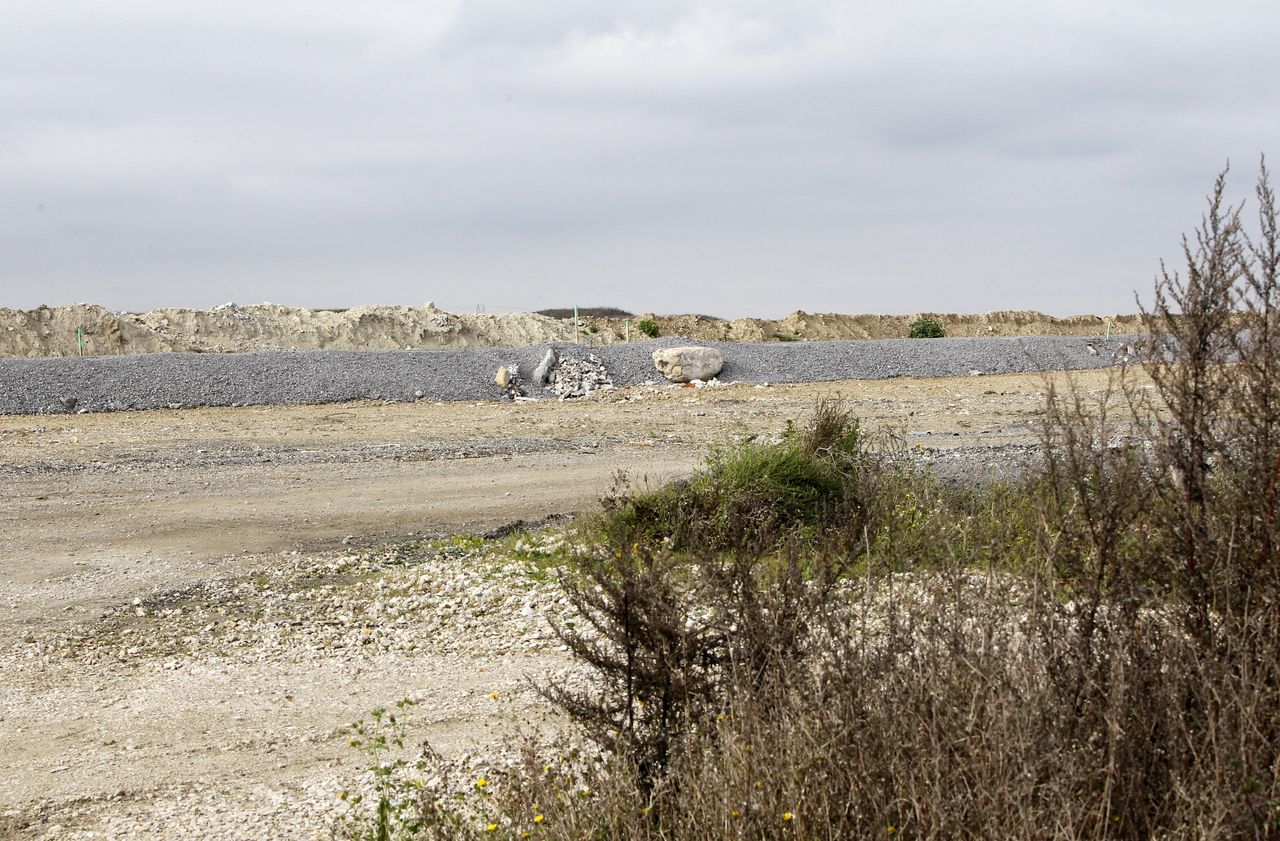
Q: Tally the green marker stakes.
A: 4